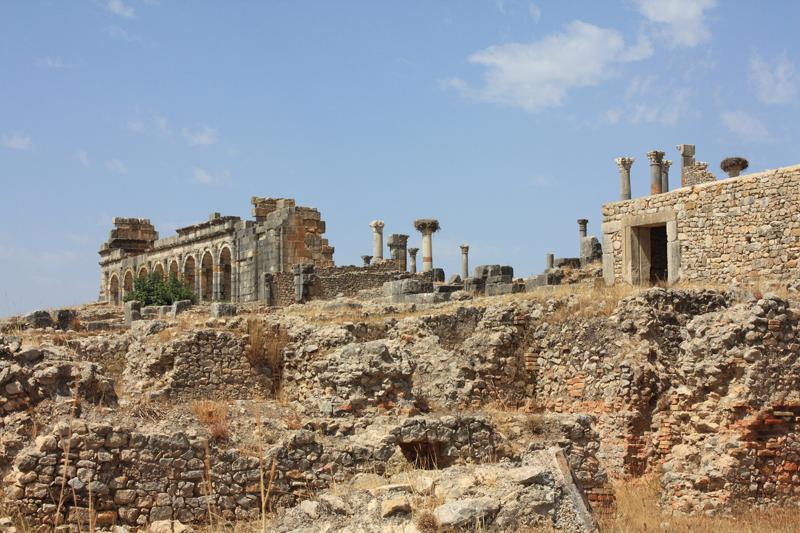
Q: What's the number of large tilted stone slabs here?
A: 1